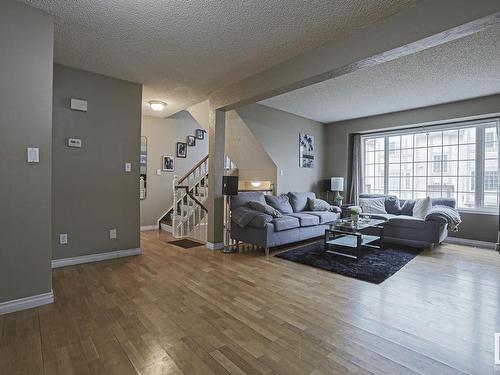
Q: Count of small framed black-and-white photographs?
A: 4